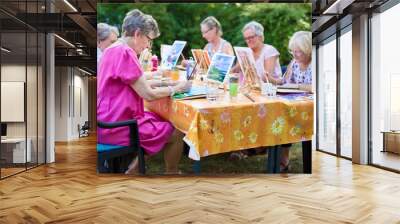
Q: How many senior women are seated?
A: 5